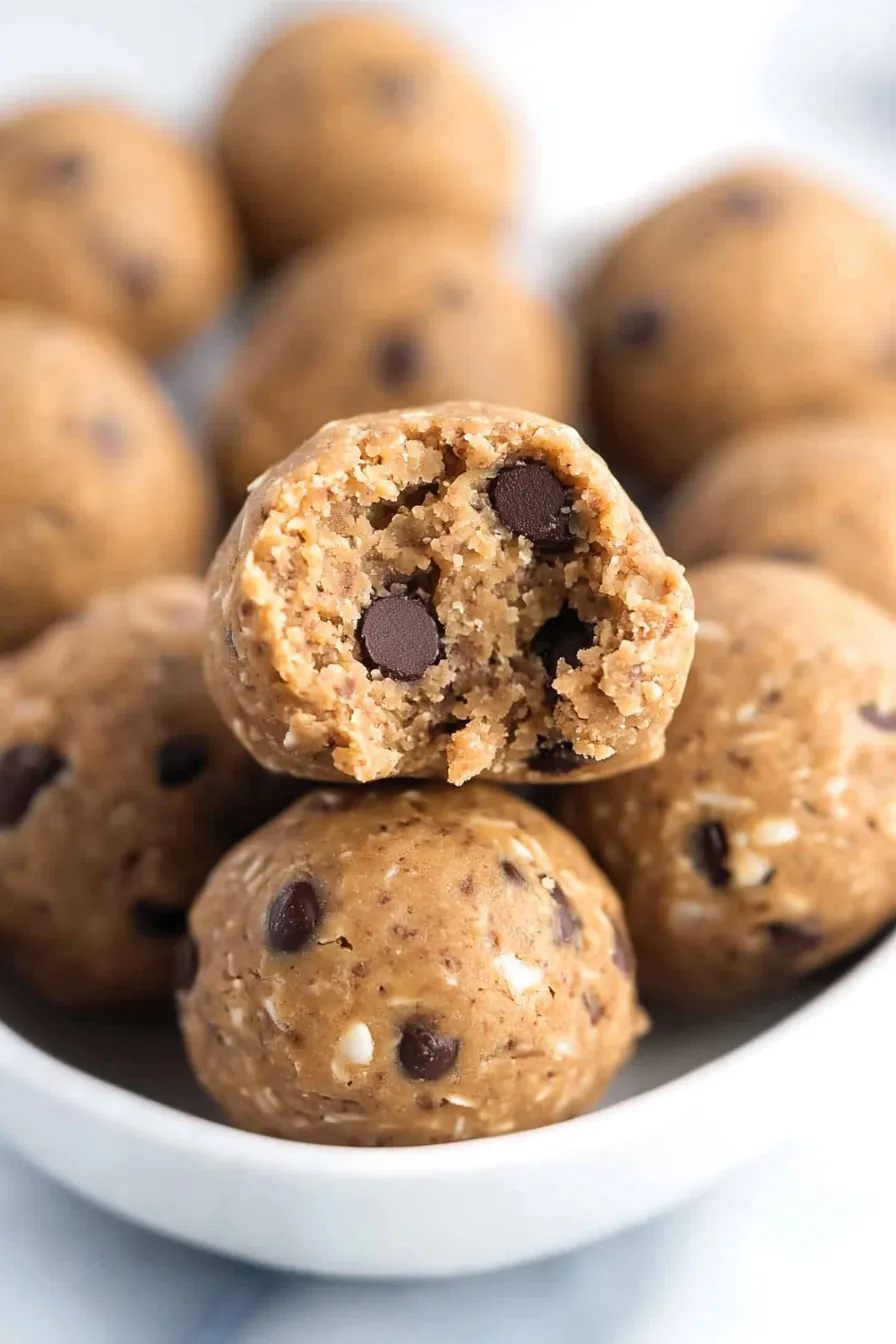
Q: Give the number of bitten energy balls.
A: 1